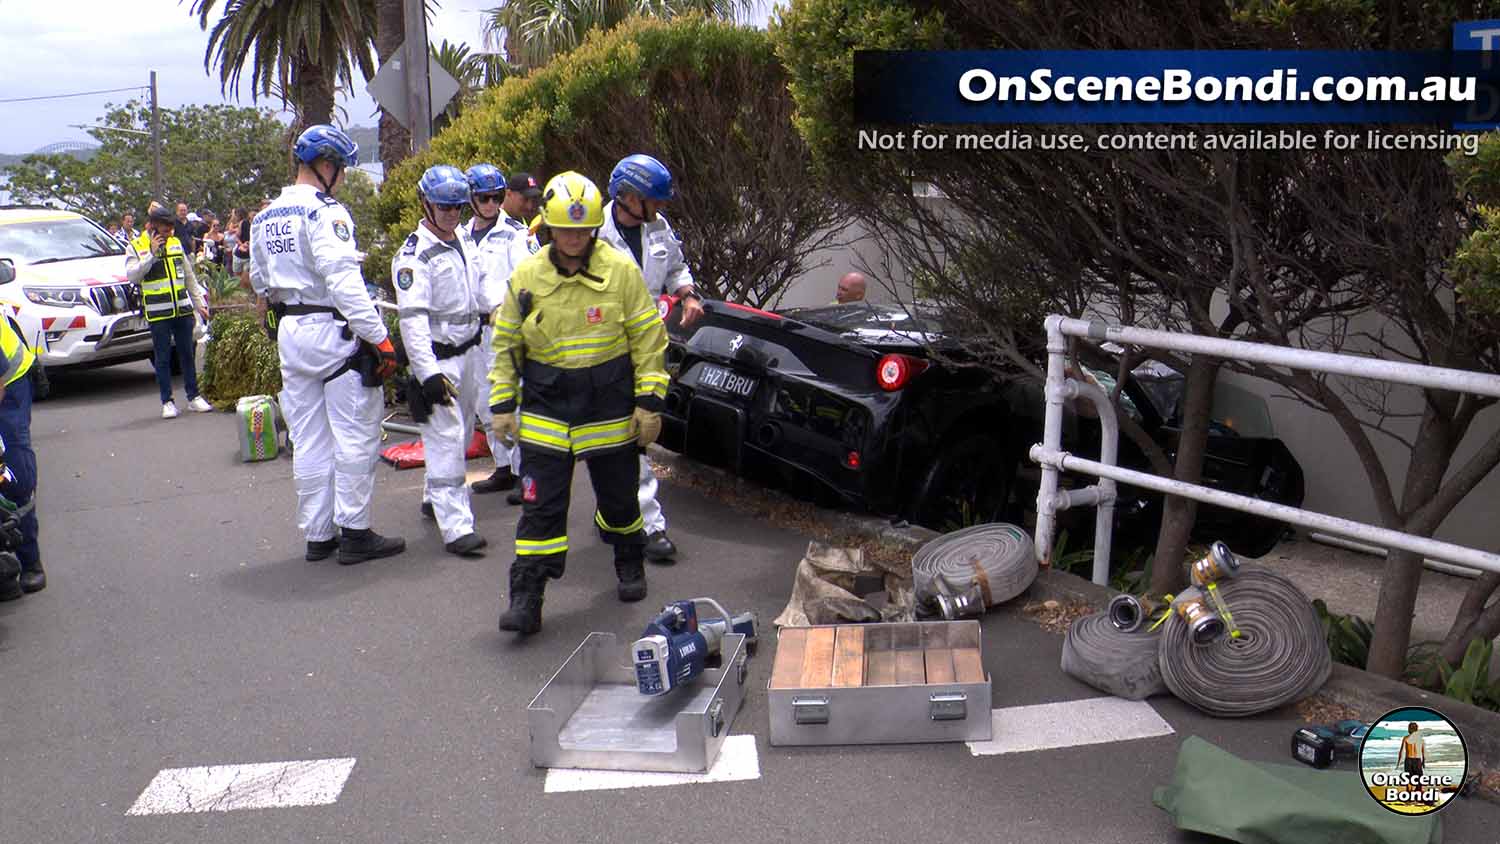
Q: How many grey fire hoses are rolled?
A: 3